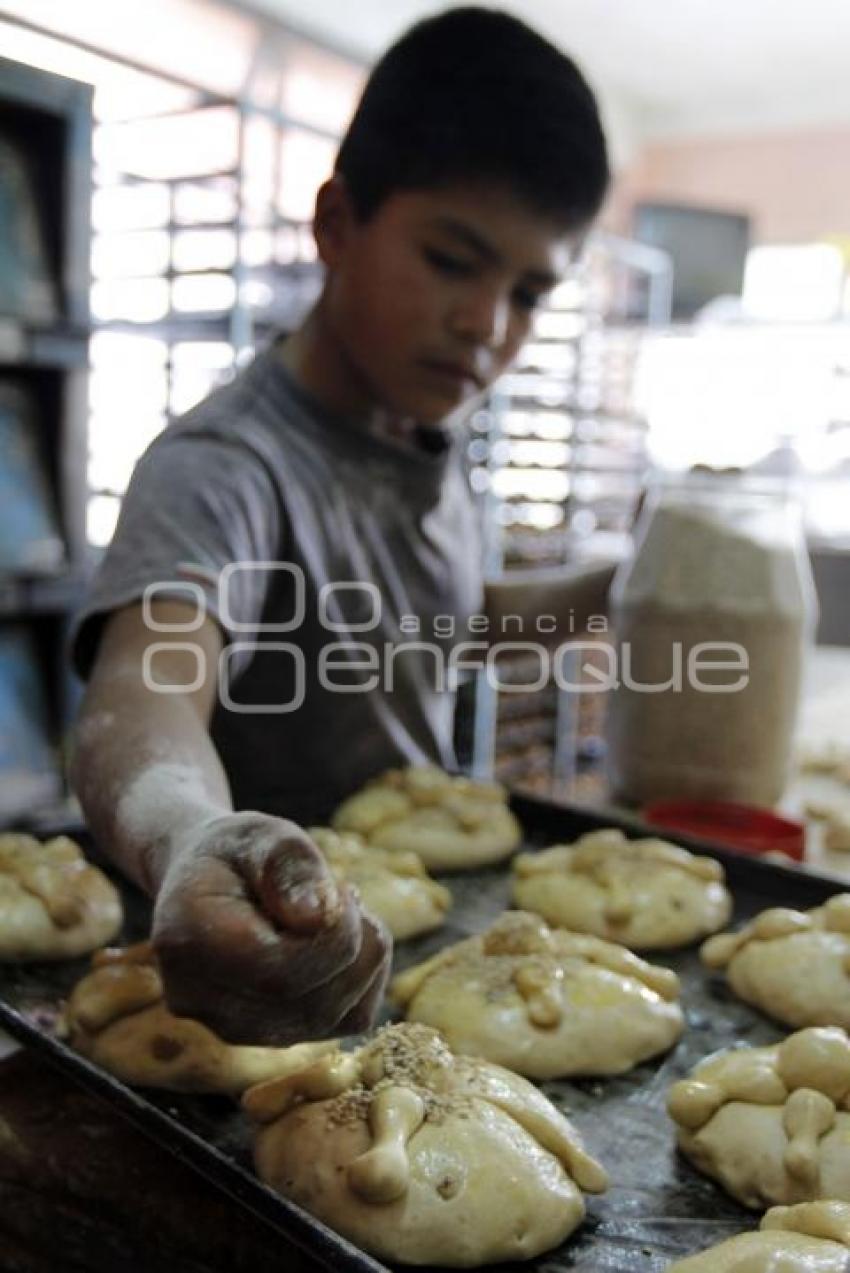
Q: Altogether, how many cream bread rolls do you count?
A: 10